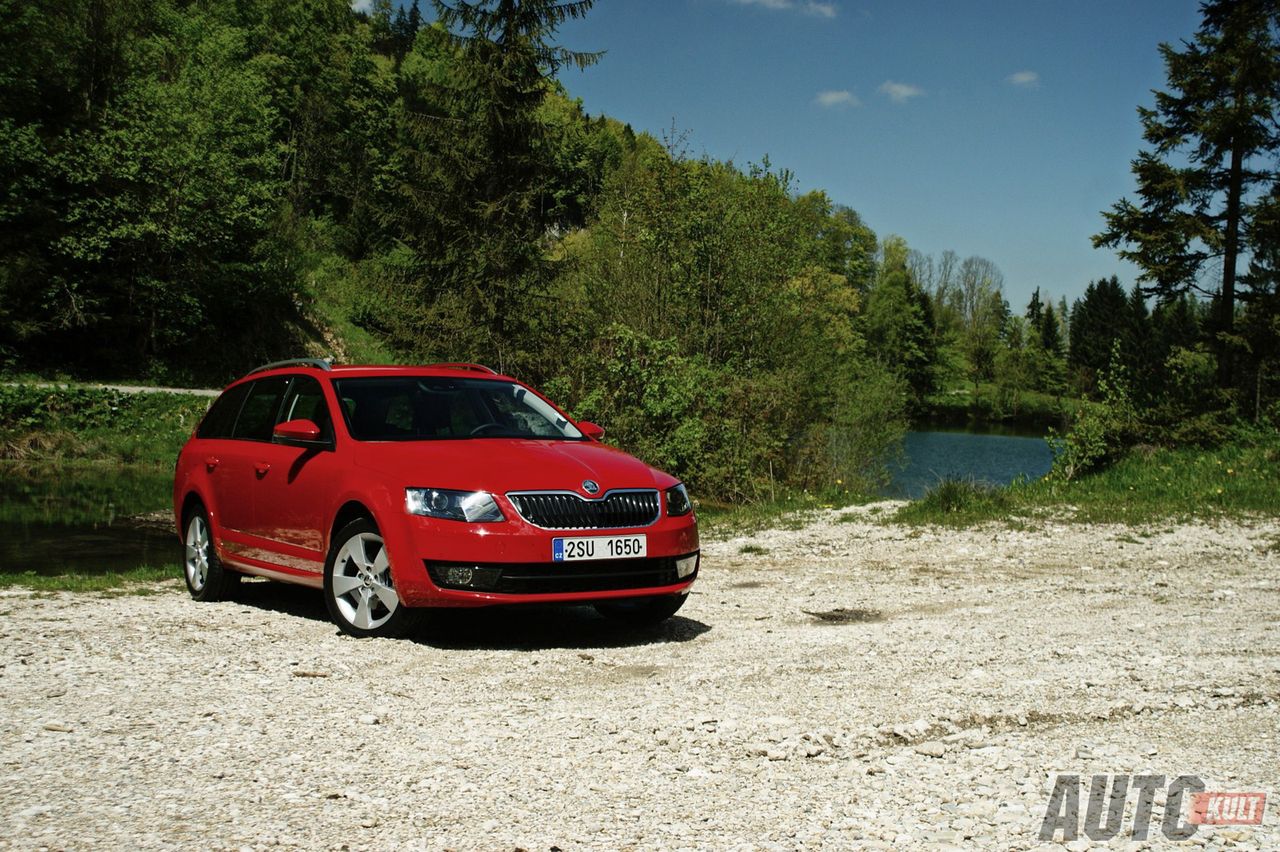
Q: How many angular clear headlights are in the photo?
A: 2